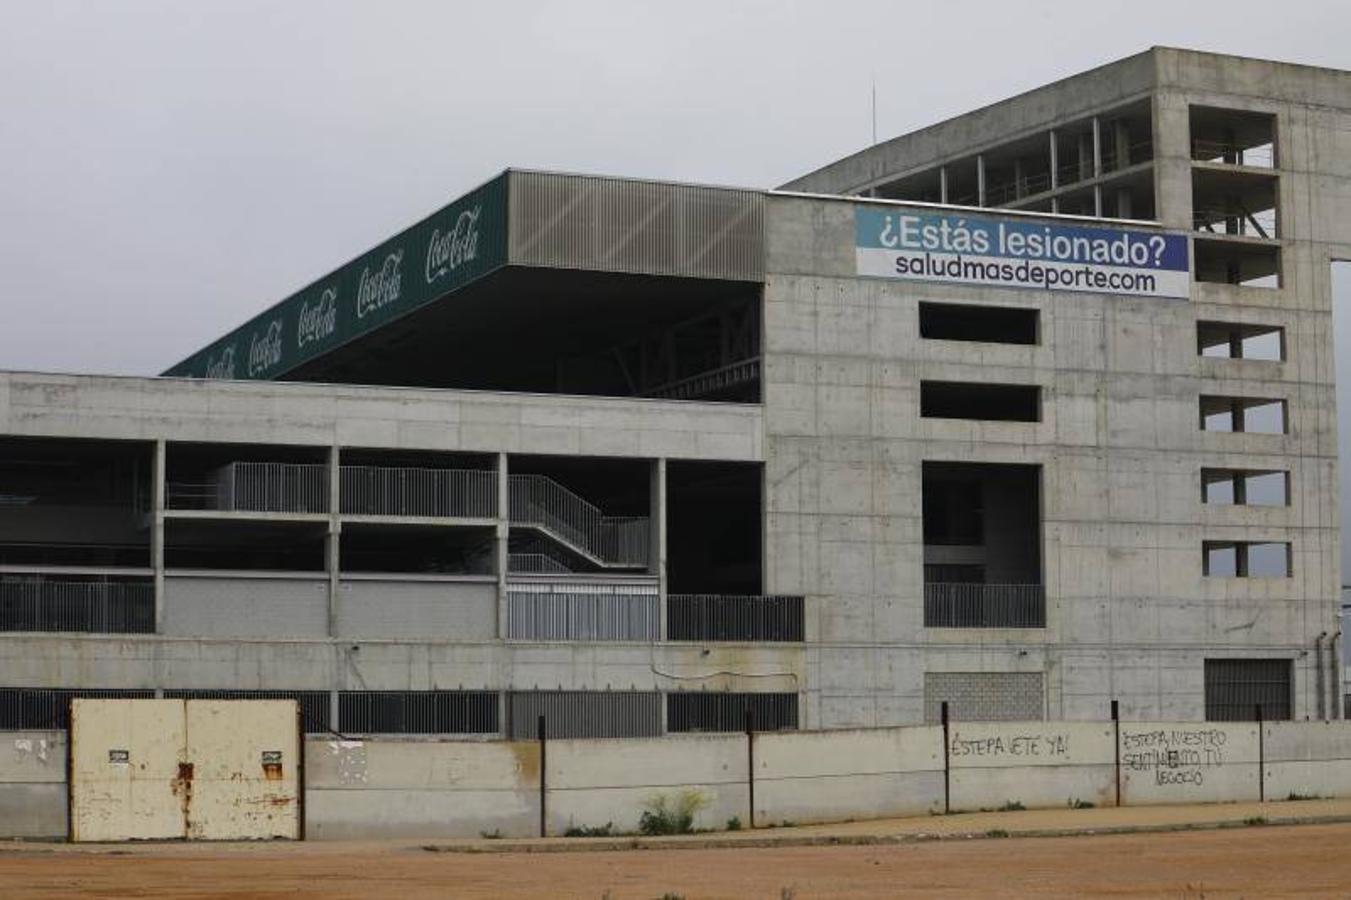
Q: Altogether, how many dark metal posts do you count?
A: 5